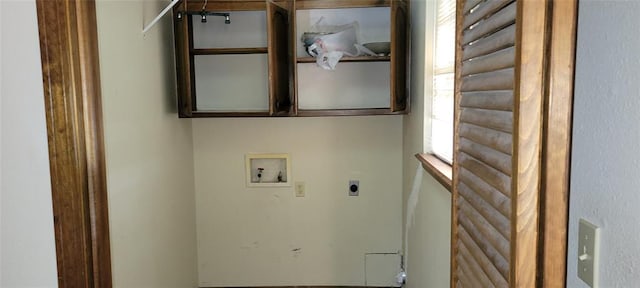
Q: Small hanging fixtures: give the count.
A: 3